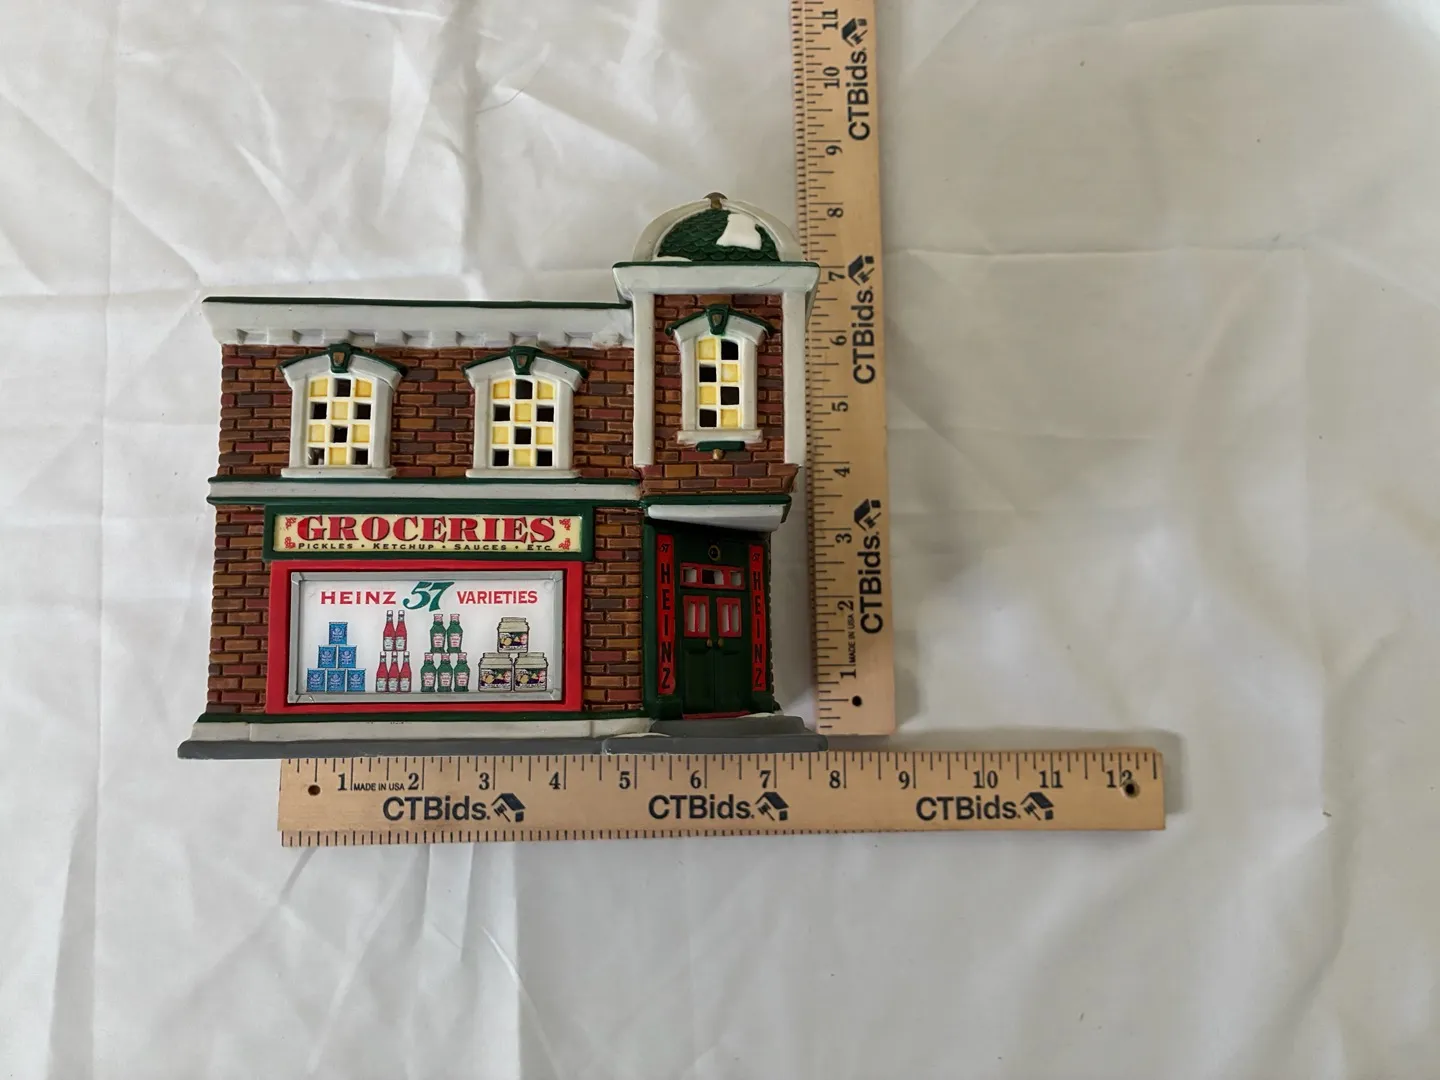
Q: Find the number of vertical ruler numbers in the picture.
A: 11